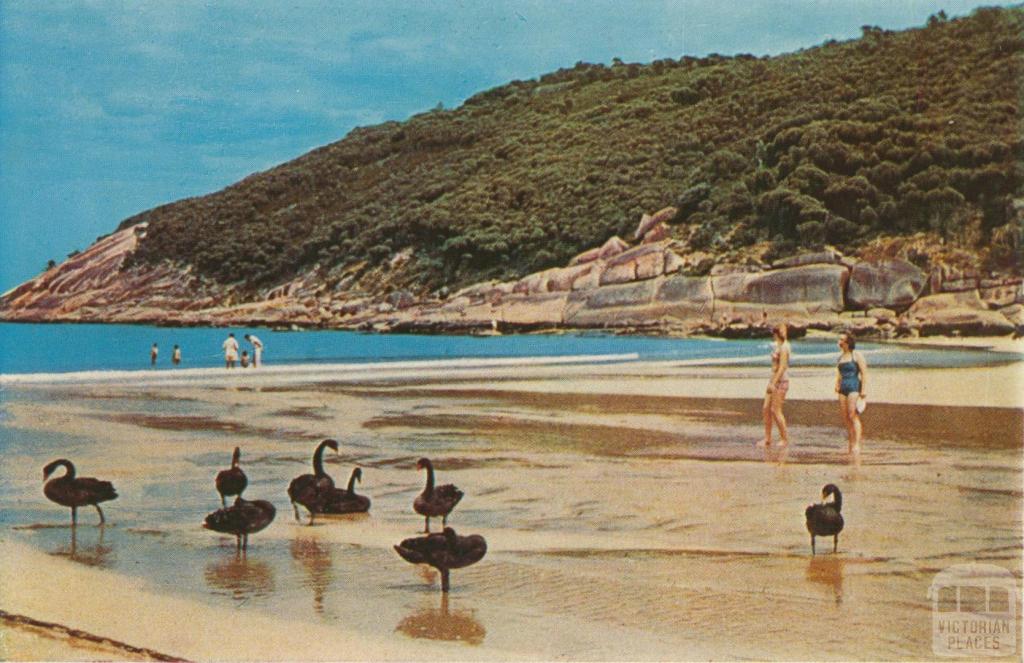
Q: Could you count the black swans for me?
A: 8